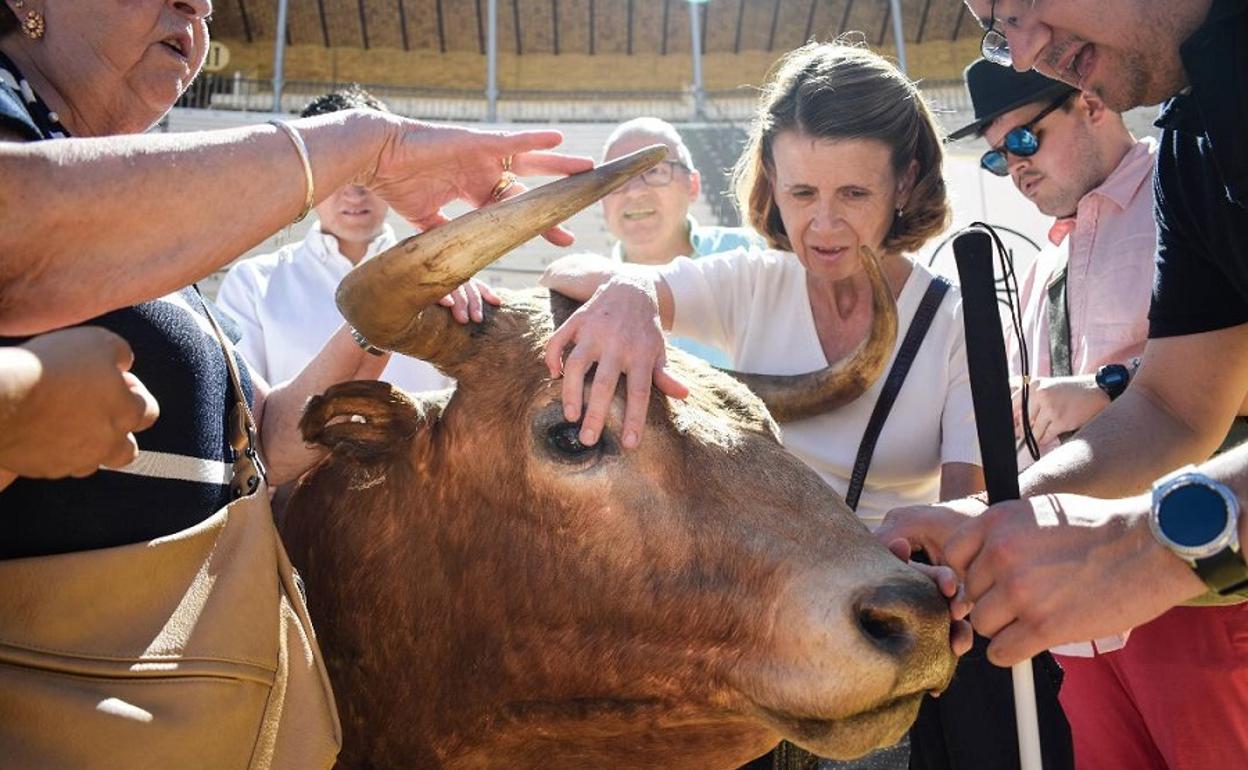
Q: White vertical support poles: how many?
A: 4